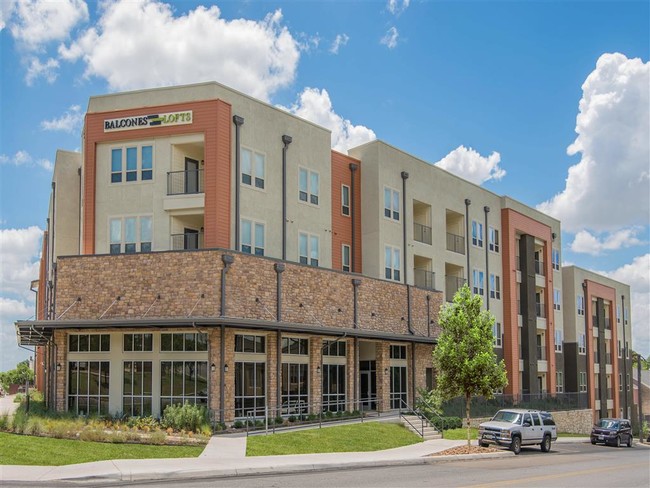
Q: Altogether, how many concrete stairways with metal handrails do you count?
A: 1